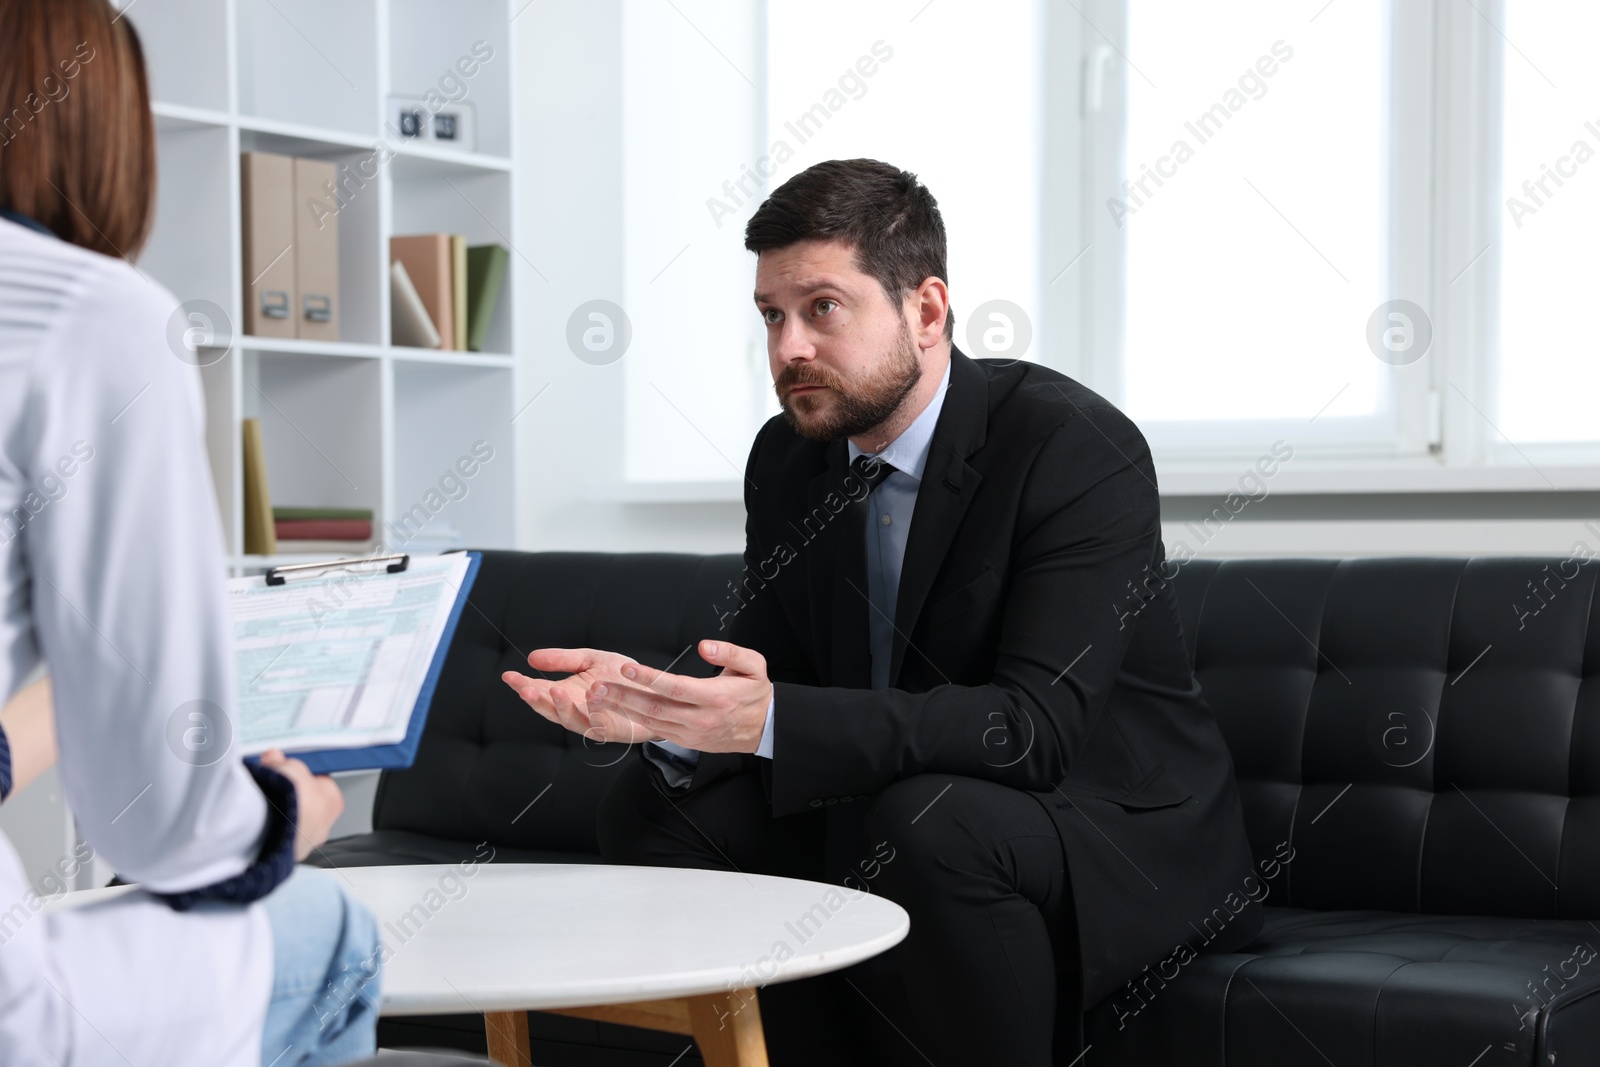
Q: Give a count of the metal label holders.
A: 2